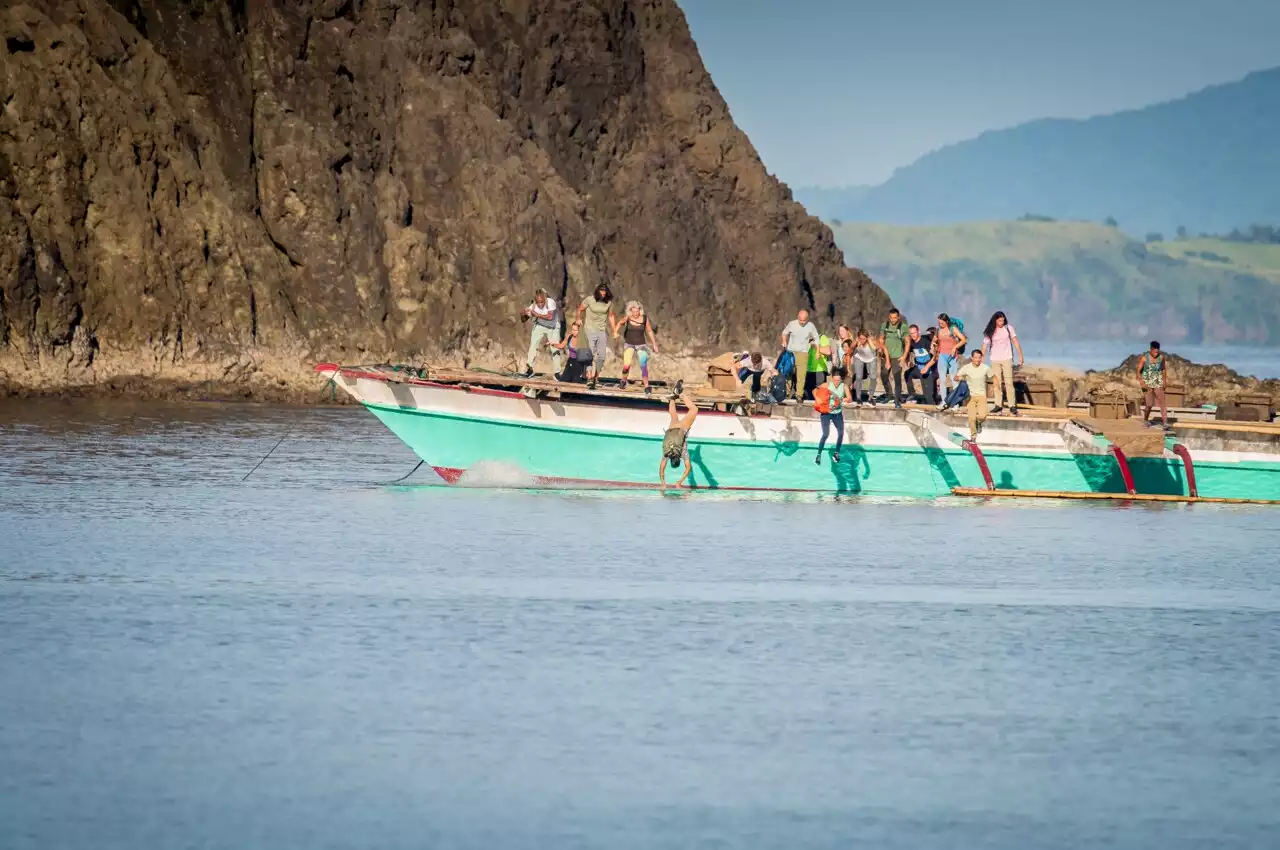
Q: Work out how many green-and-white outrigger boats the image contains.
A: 1